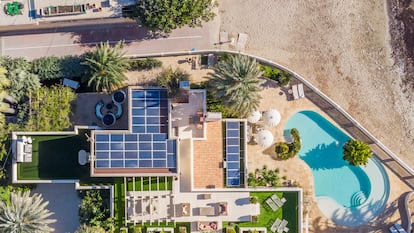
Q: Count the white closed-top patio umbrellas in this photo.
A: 3